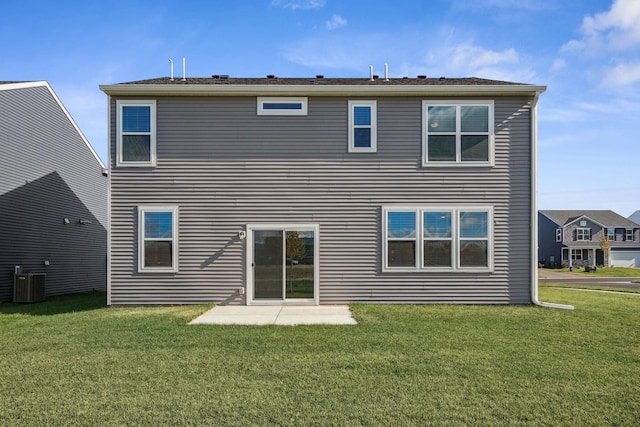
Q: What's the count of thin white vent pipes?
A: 4